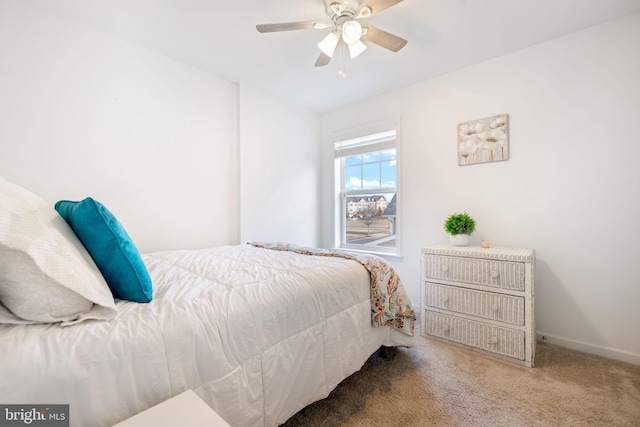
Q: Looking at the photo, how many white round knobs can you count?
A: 6